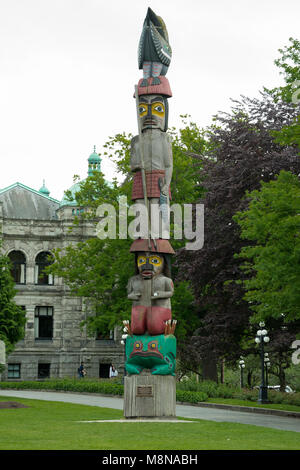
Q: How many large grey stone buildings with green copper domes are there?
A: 1